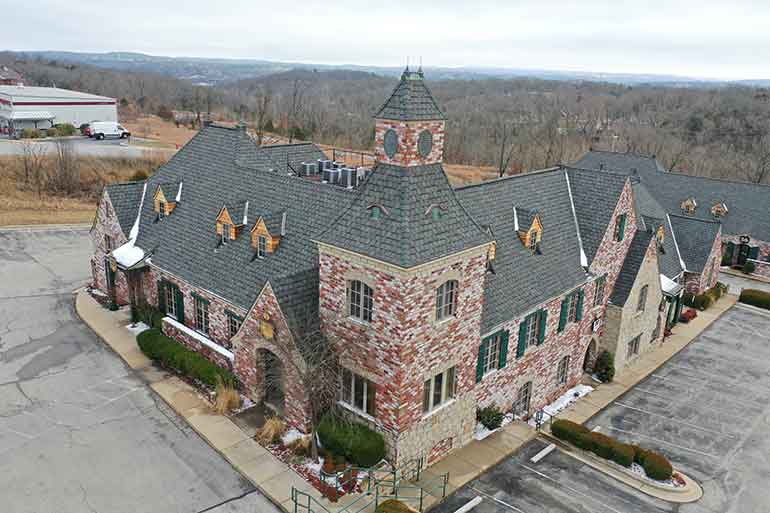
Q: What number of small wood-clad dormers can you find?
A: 8